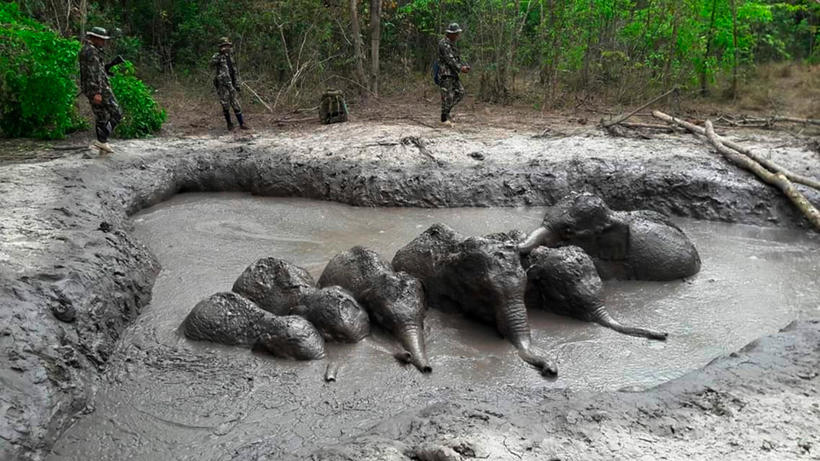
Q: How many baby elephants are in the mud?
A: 6